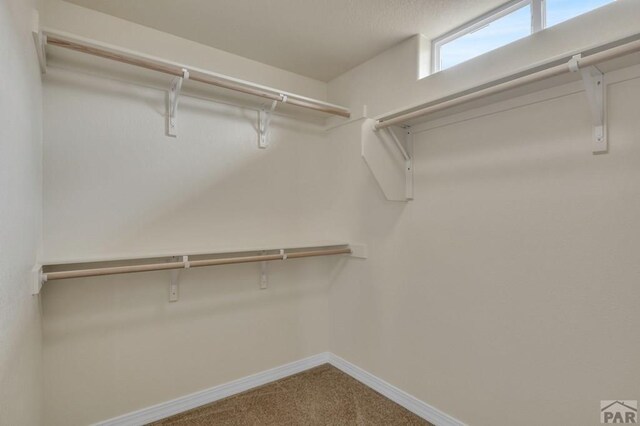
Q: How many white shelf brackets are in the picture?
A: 6